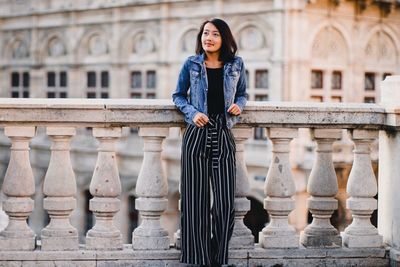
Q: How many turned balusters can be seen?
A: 8